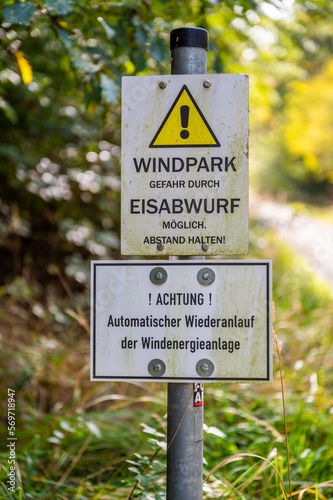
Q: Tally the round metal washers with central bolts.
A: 4